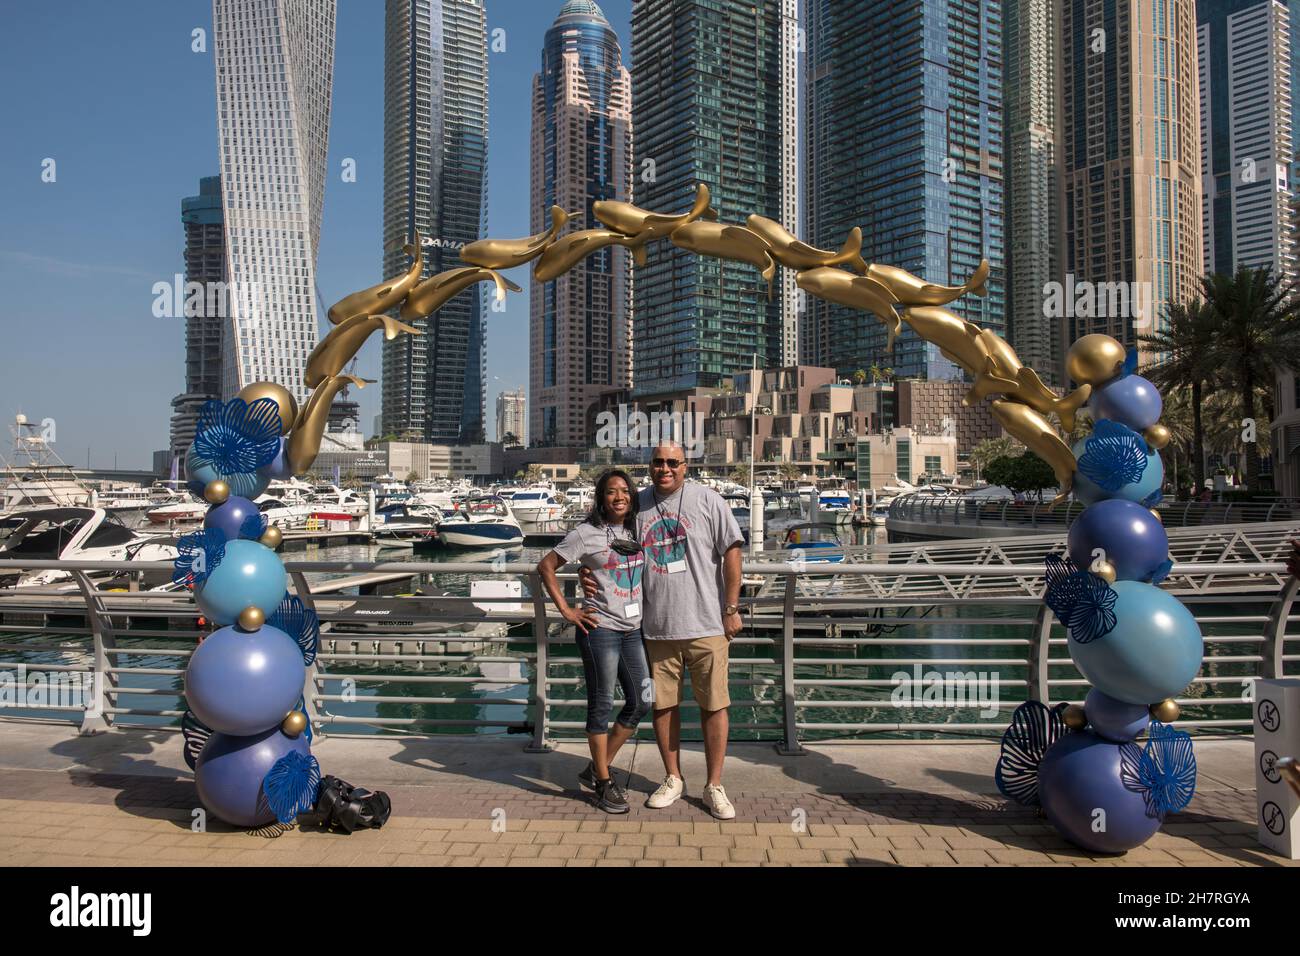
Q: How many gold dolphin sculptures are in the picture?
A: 14